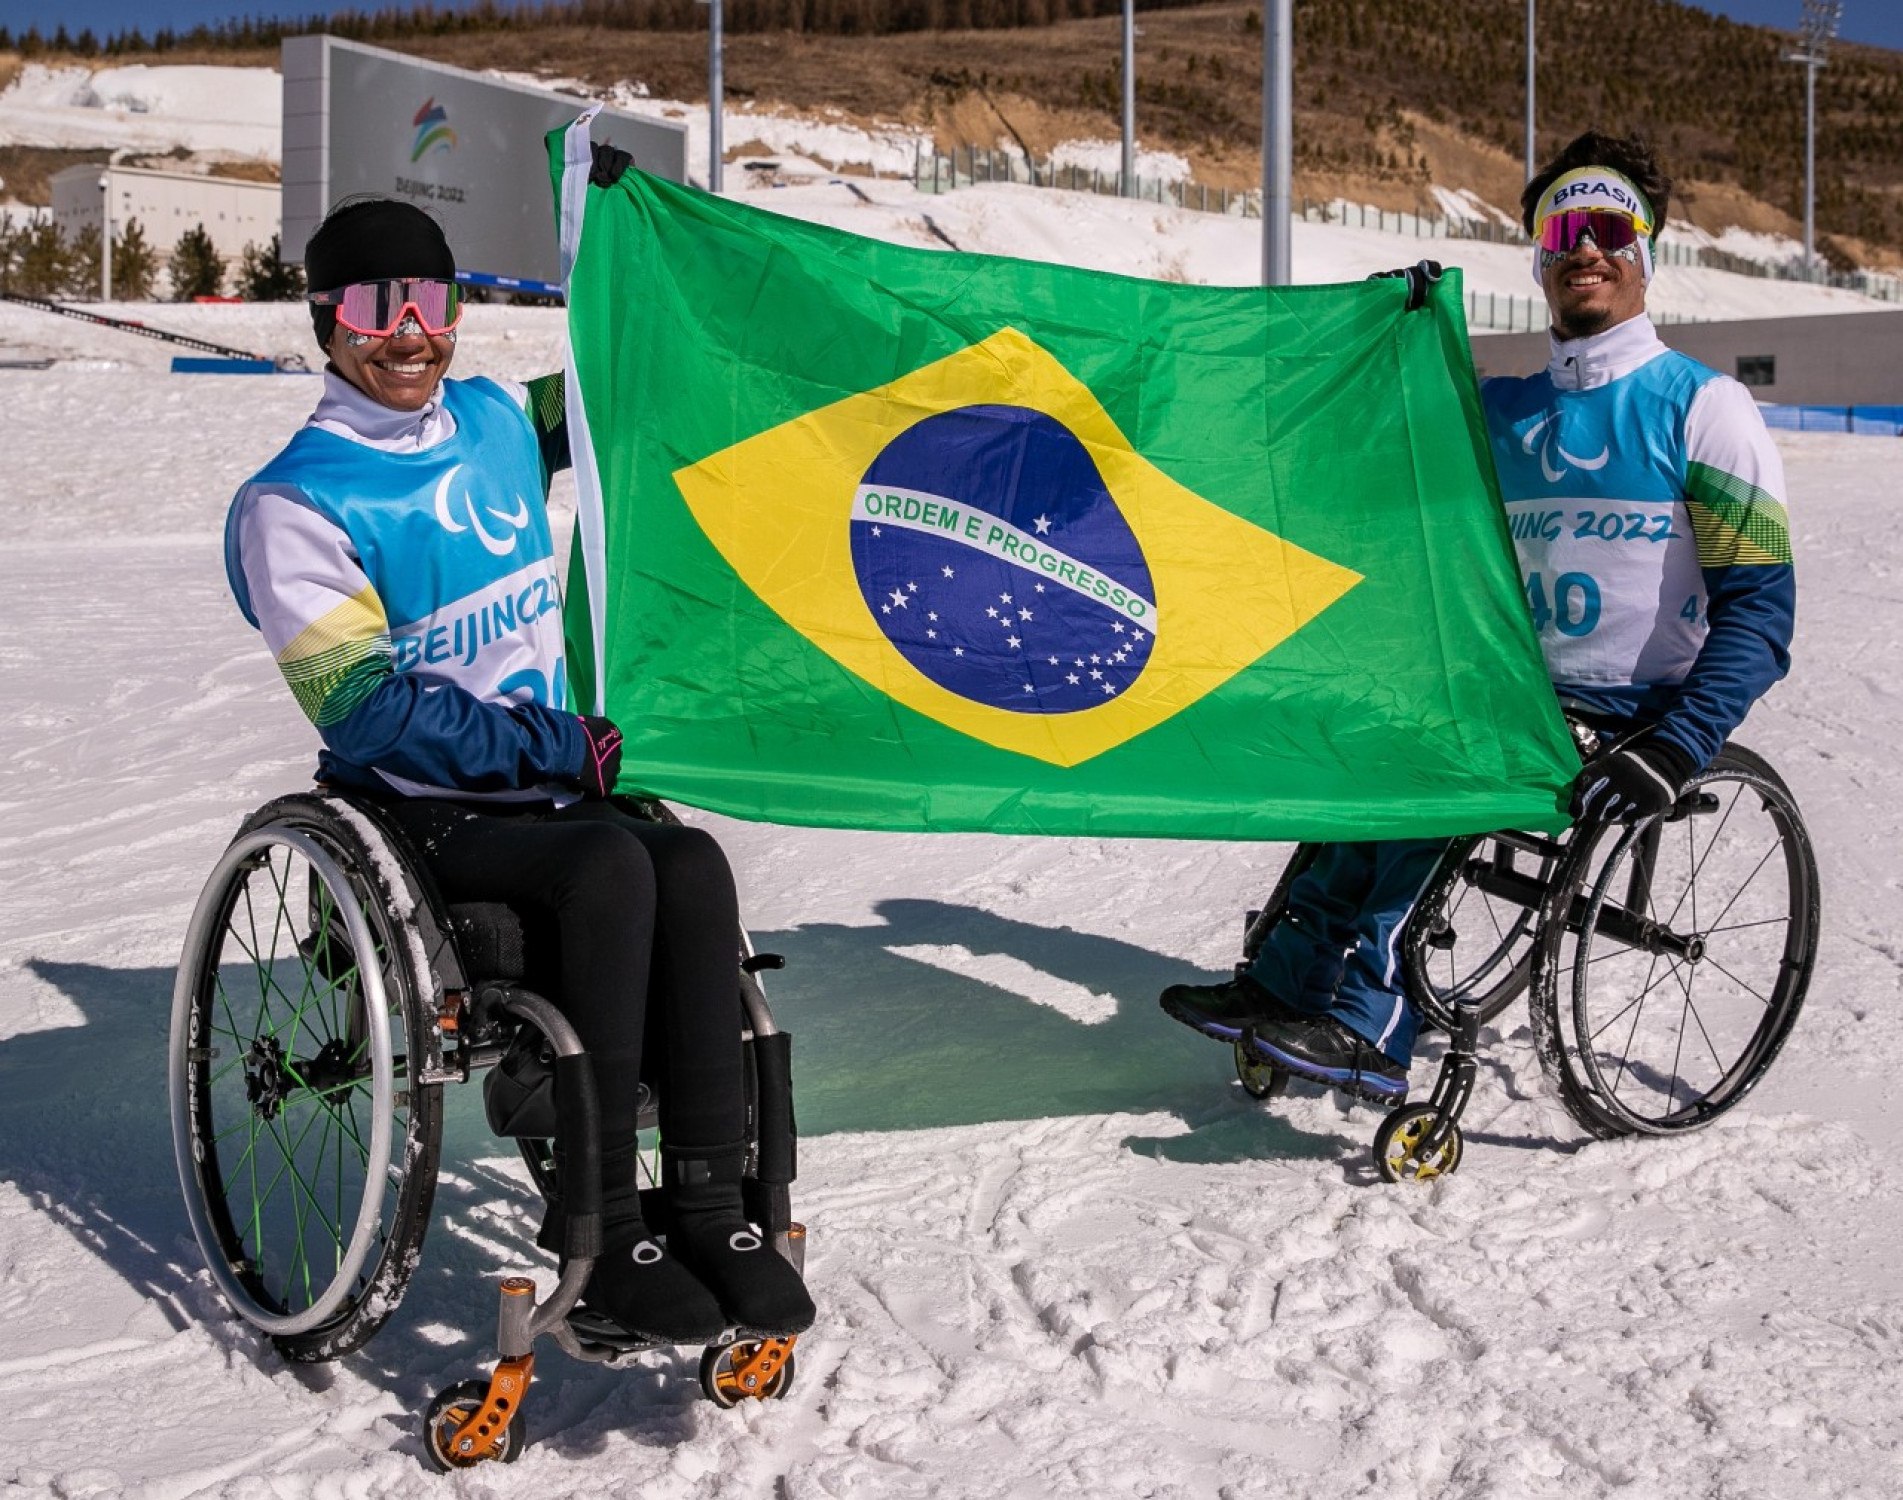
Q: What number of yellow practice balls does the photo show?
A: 0